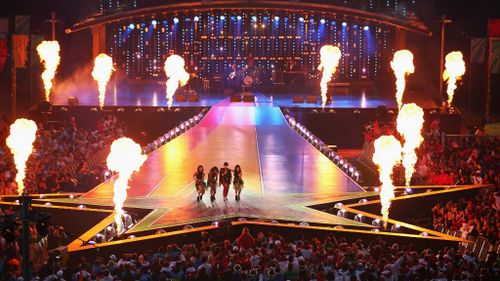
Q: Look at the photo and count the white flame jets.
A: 10